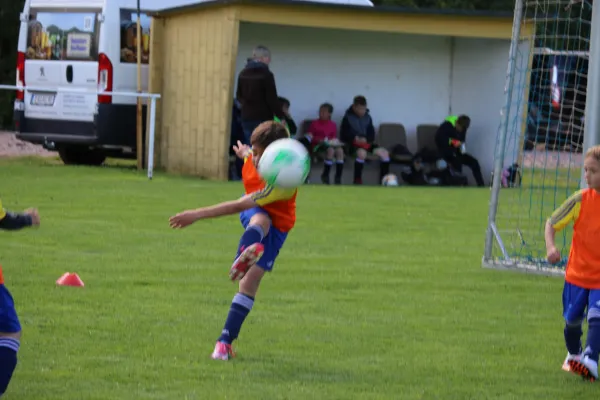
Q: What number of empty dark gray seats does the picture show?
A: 2